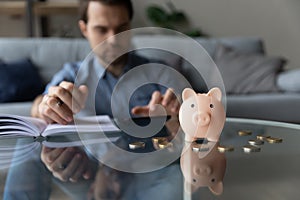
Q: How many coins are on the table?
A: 10